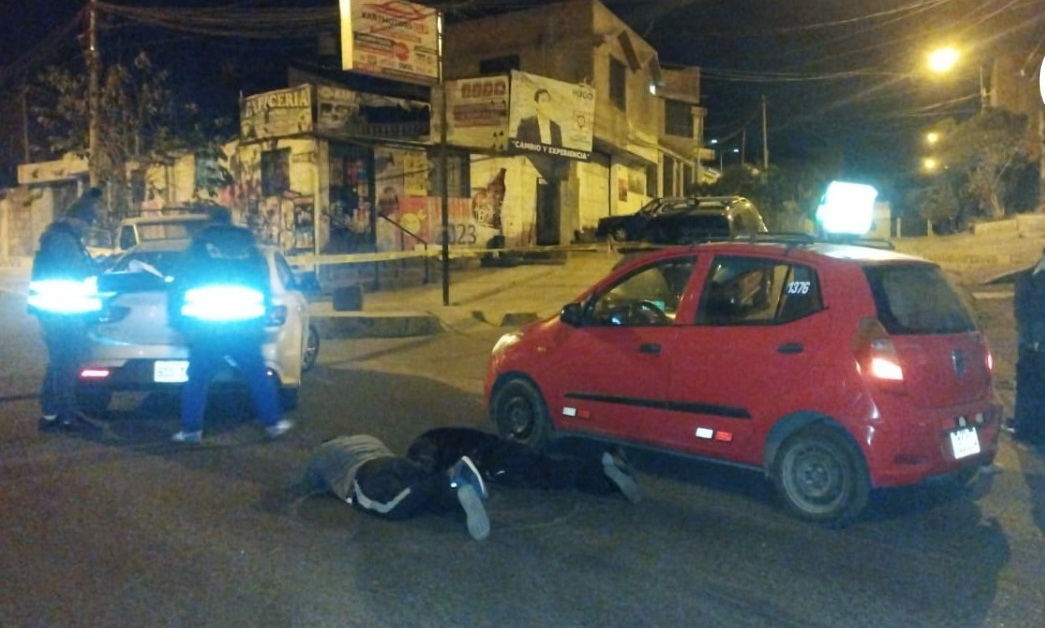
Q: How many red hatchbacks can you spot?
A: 1